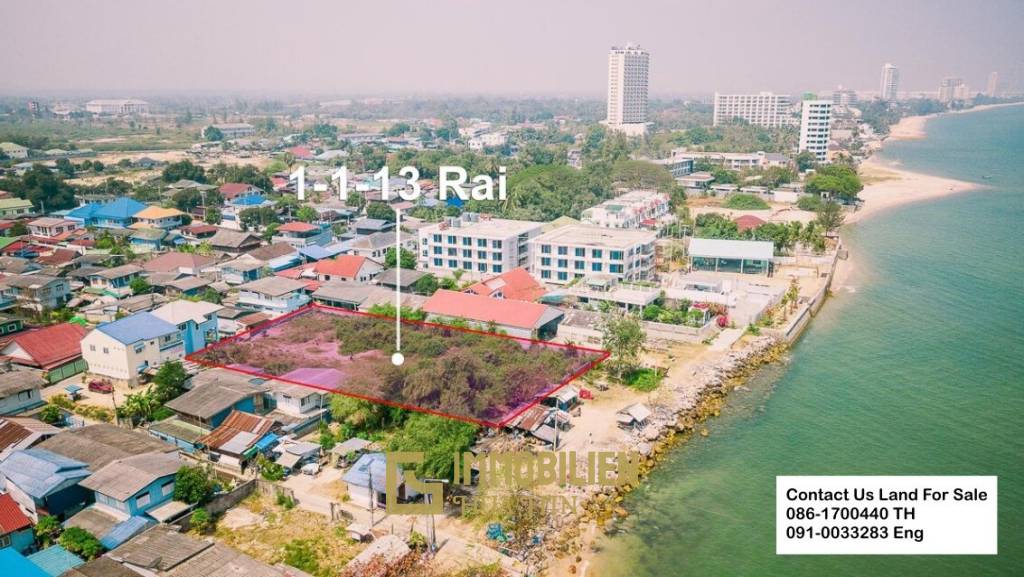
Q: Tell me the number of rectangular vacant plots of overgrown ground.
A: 1